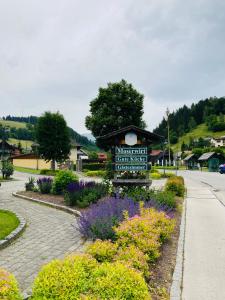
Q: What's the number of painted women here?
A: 0